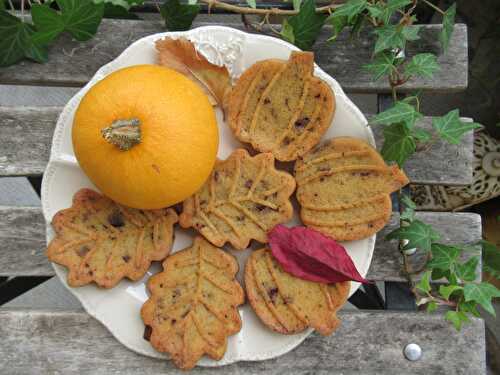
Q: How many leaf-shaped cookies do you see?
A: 3